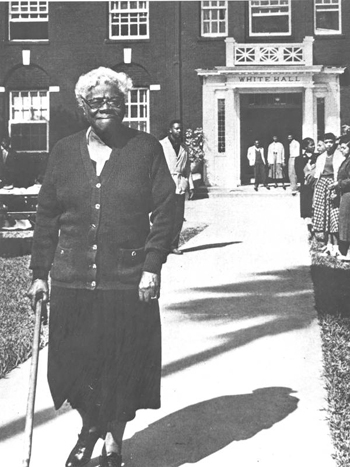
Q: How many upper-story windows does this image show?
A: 5